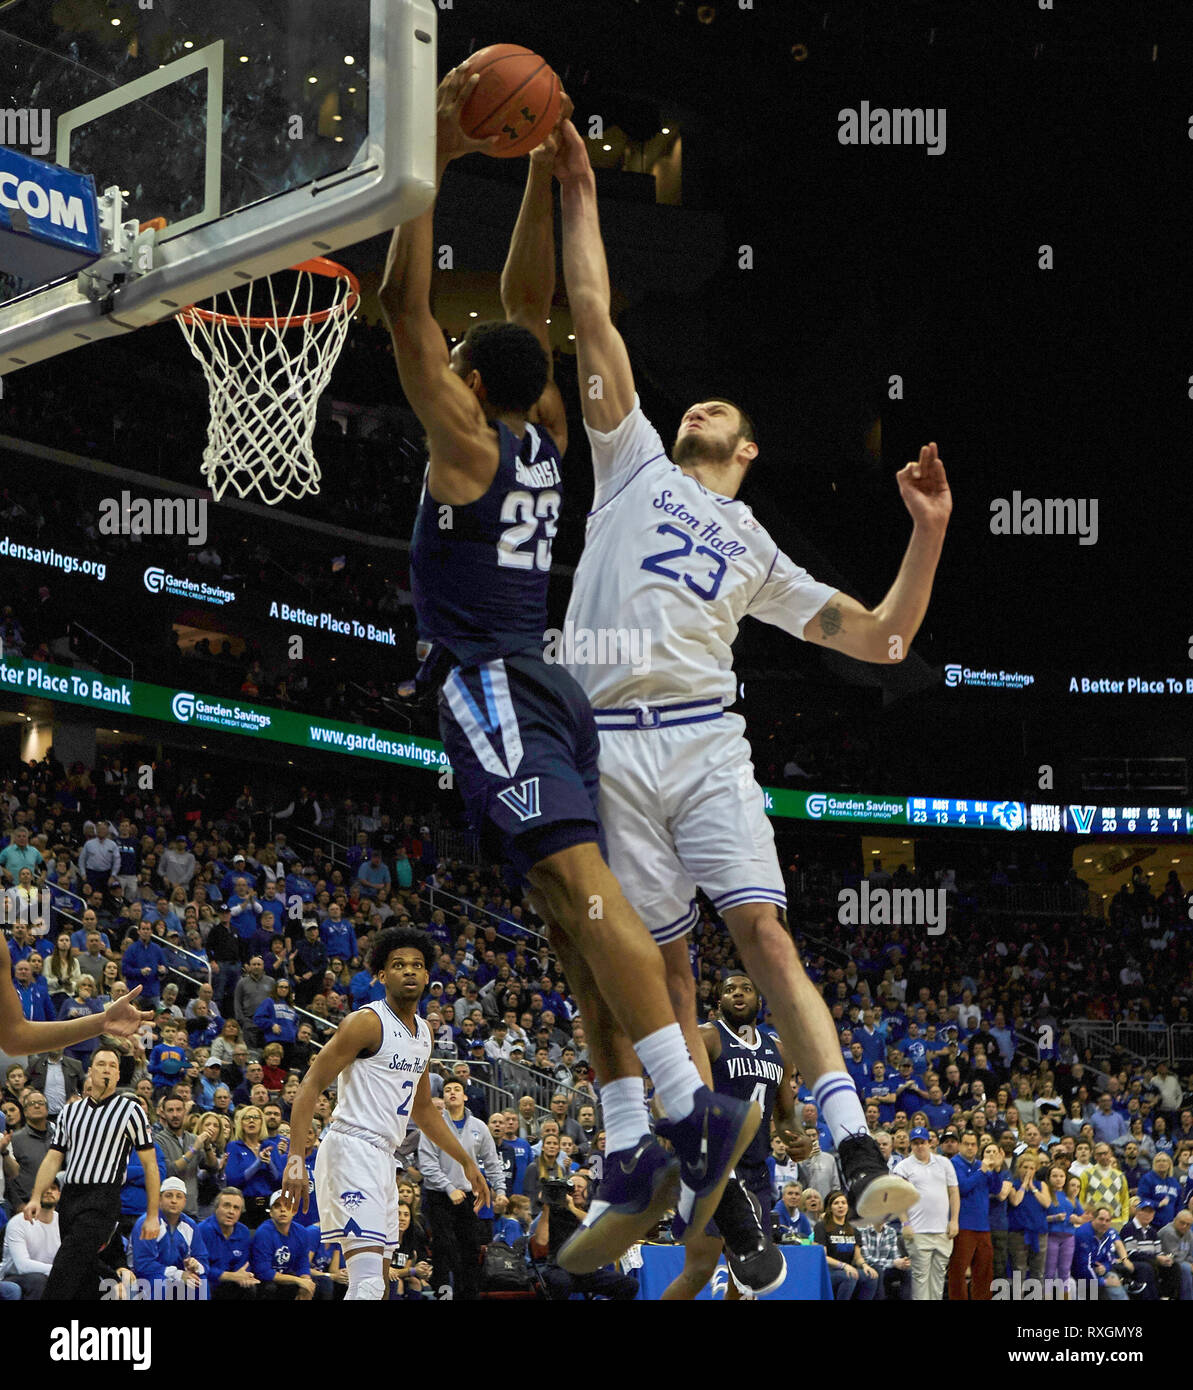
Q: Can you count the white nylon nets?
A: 1